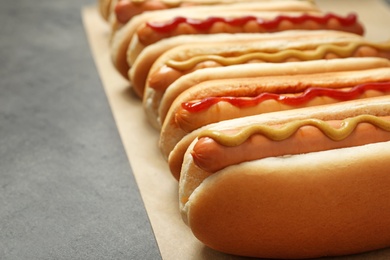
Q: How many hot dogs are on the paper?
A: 5